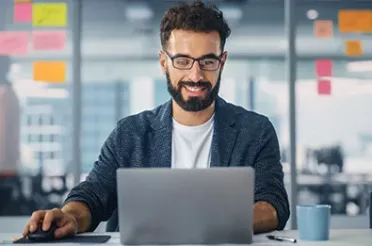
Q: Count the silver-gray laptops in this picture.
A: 1